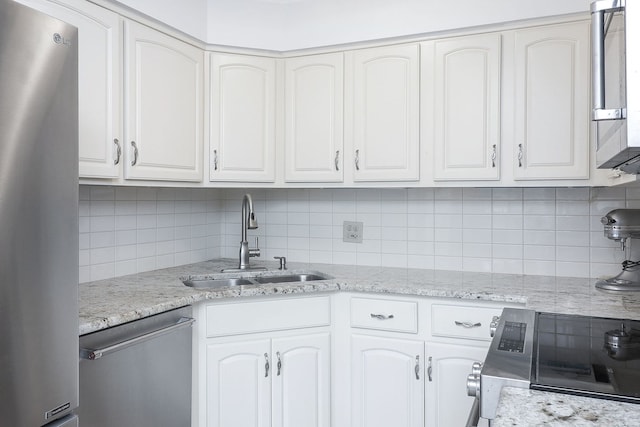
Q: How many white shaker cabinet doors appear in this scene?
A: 11